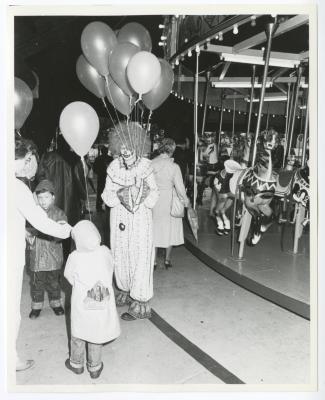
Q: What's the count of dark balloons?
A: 7